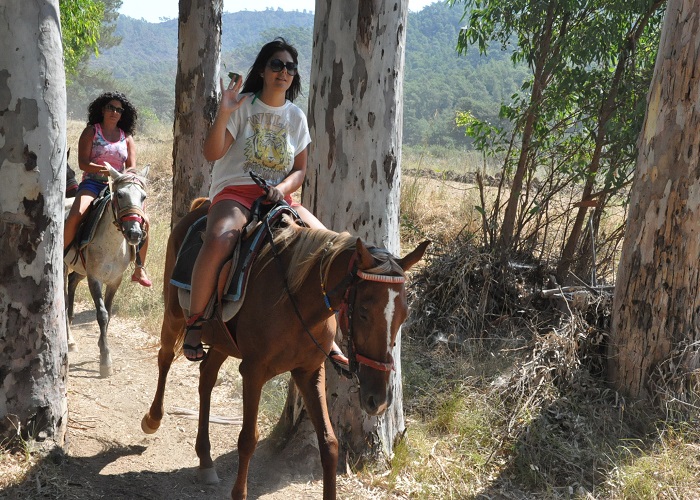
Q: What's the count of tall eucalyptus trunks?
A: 4